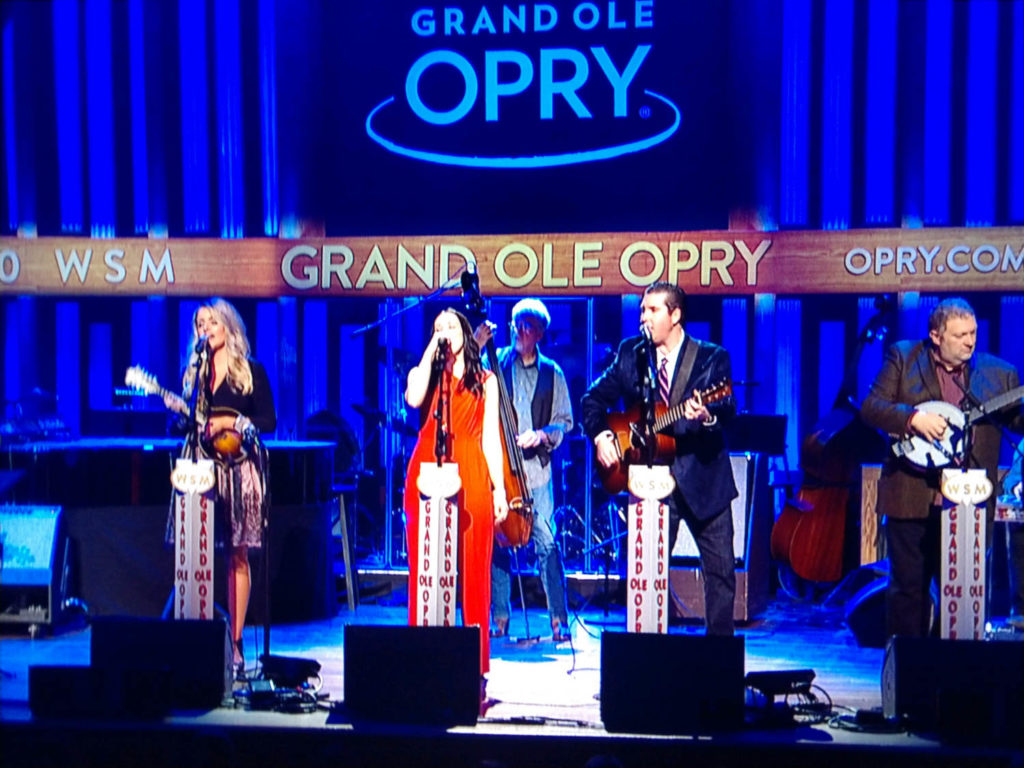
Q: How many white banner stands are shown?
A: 4